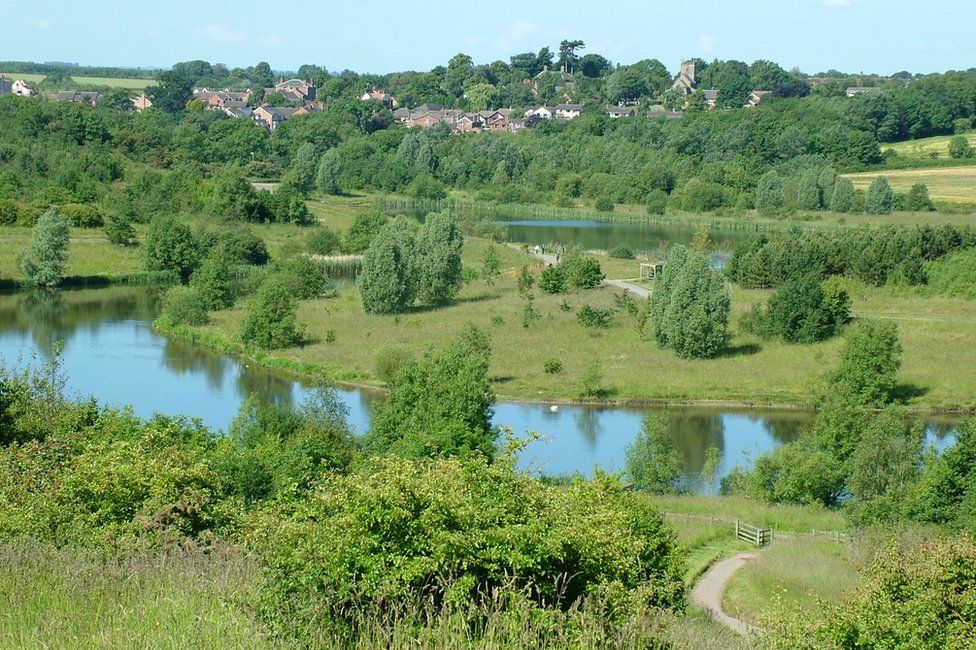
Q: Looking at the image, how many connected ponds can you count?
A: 2